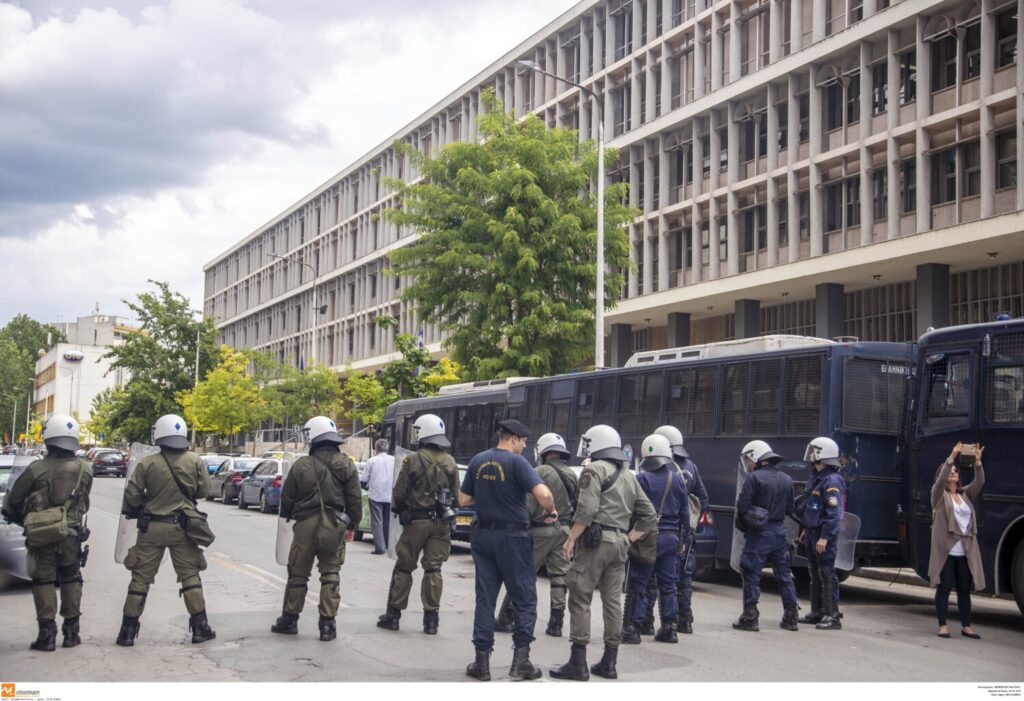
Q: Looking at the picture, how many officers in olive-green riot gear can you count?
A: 6